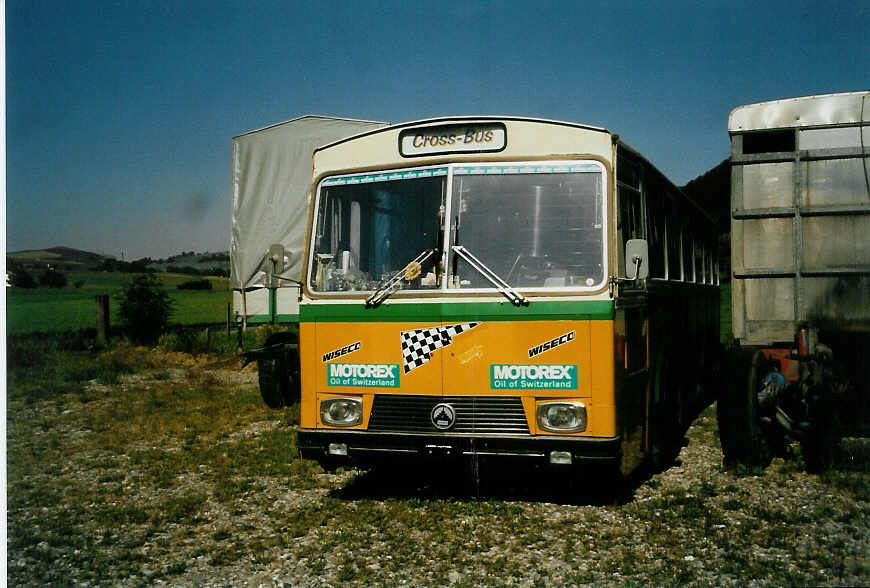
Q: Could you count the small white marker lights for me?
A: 2